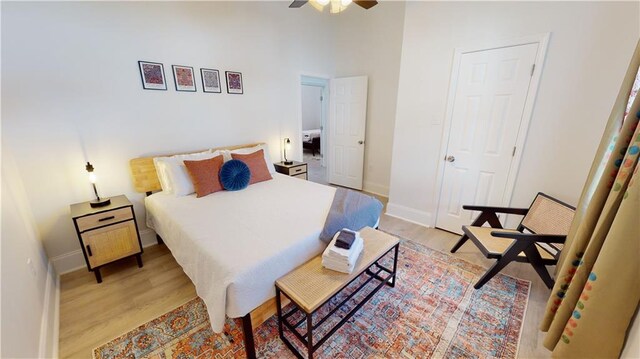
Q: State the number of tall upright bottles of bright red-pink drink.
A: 0